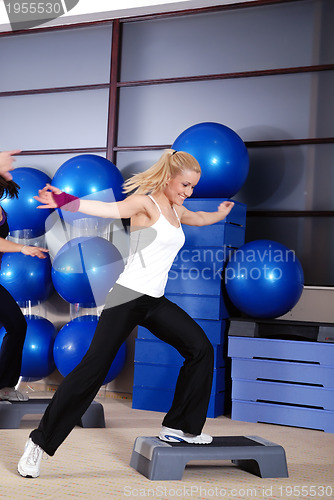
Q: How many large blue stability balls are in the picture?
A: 8